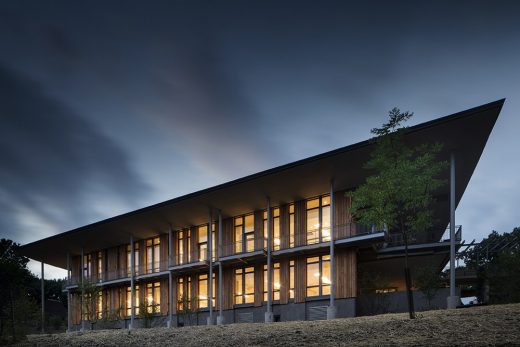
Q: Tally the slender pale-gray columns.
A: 10